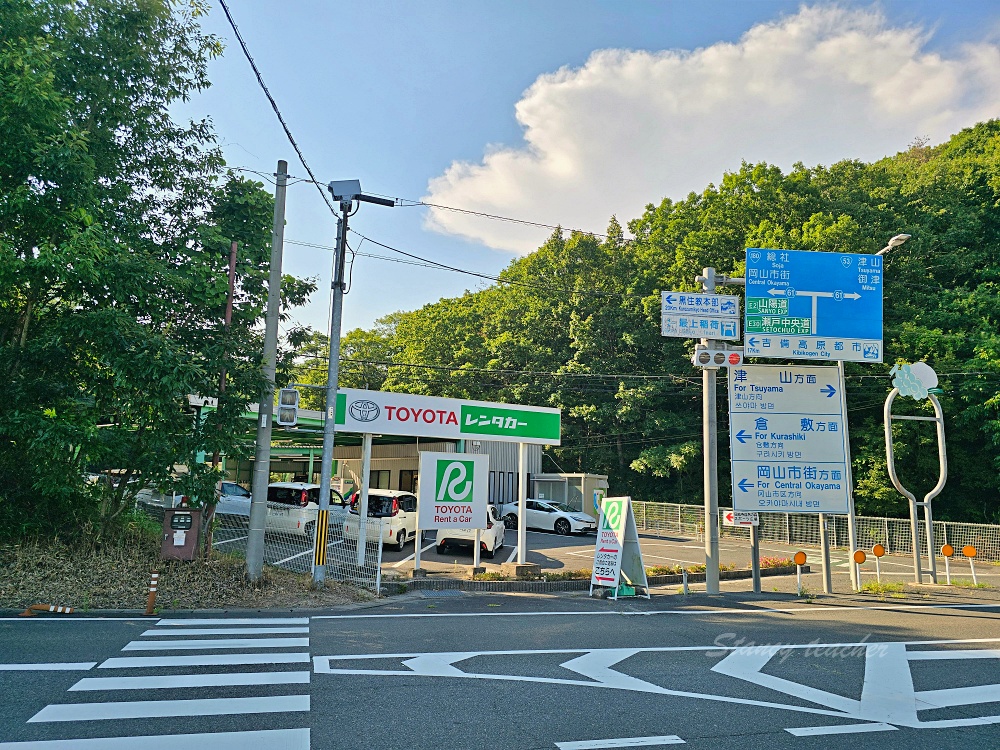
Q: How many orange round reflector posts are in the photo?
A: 5